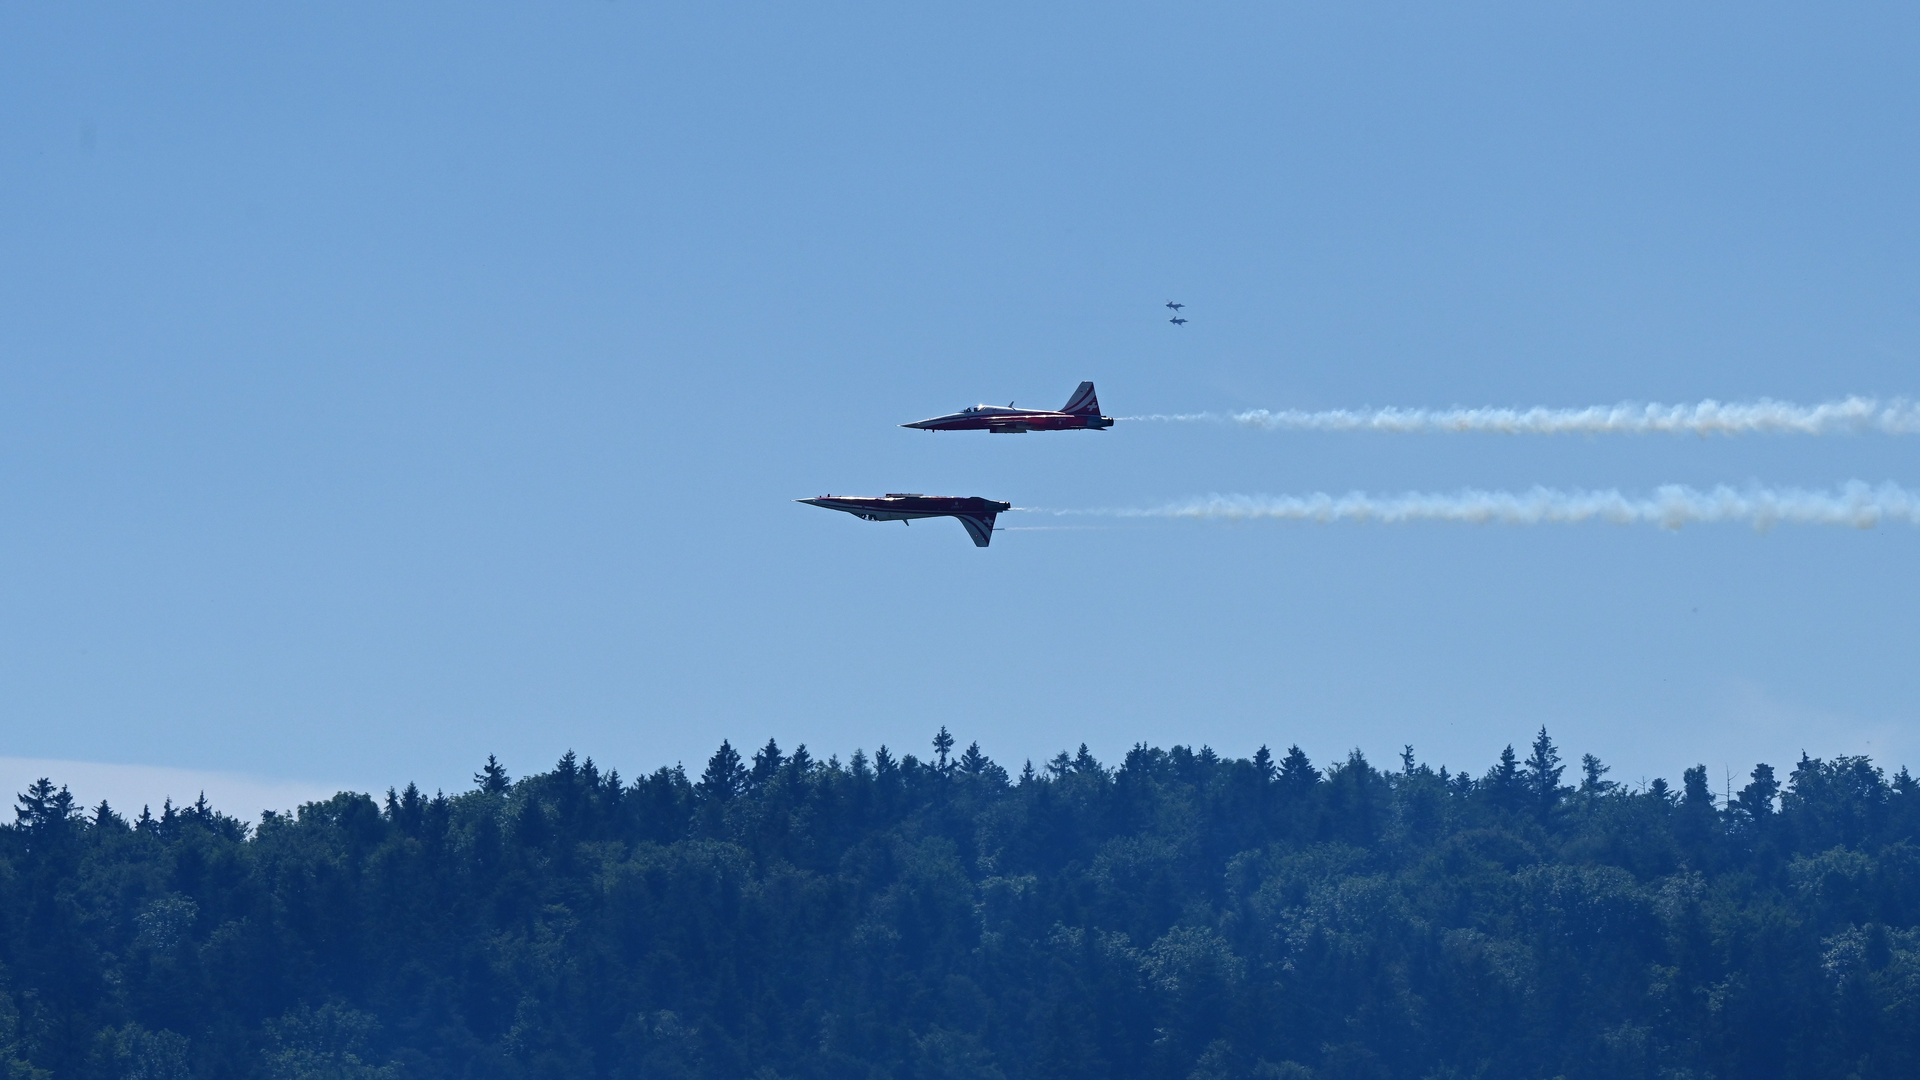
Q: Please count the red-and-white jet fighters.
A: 2